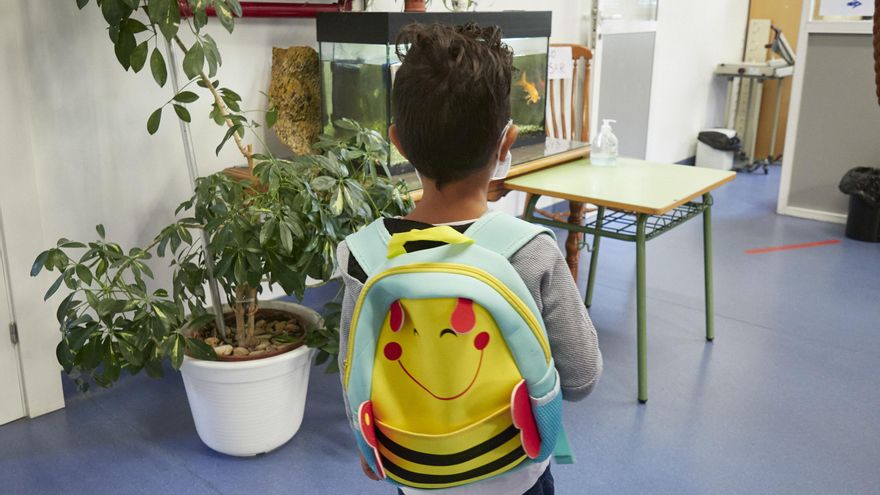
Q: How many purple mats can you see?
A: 0